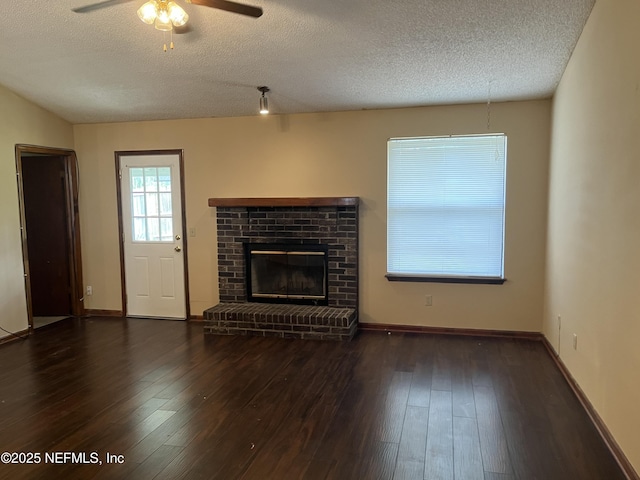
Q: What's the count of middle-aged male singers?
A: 0